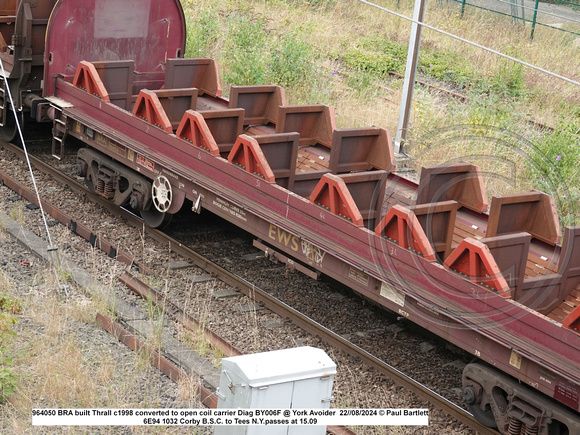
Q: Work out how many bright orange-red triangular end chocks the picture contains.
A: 8